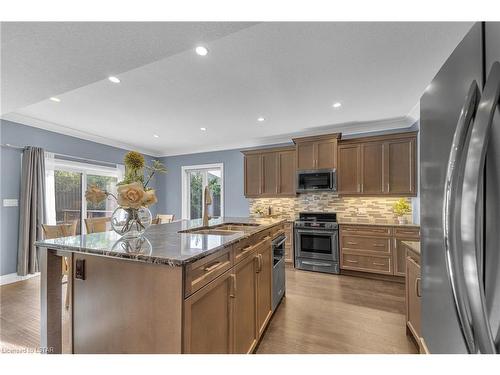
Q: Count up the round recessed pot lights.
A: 7